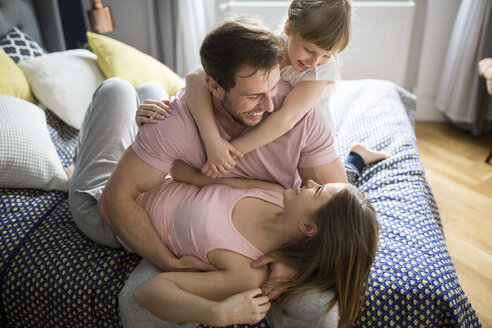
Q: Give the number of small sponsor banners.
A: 0